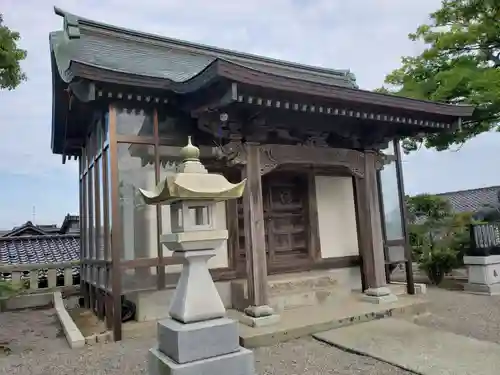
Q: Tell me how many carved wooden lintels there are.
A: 1